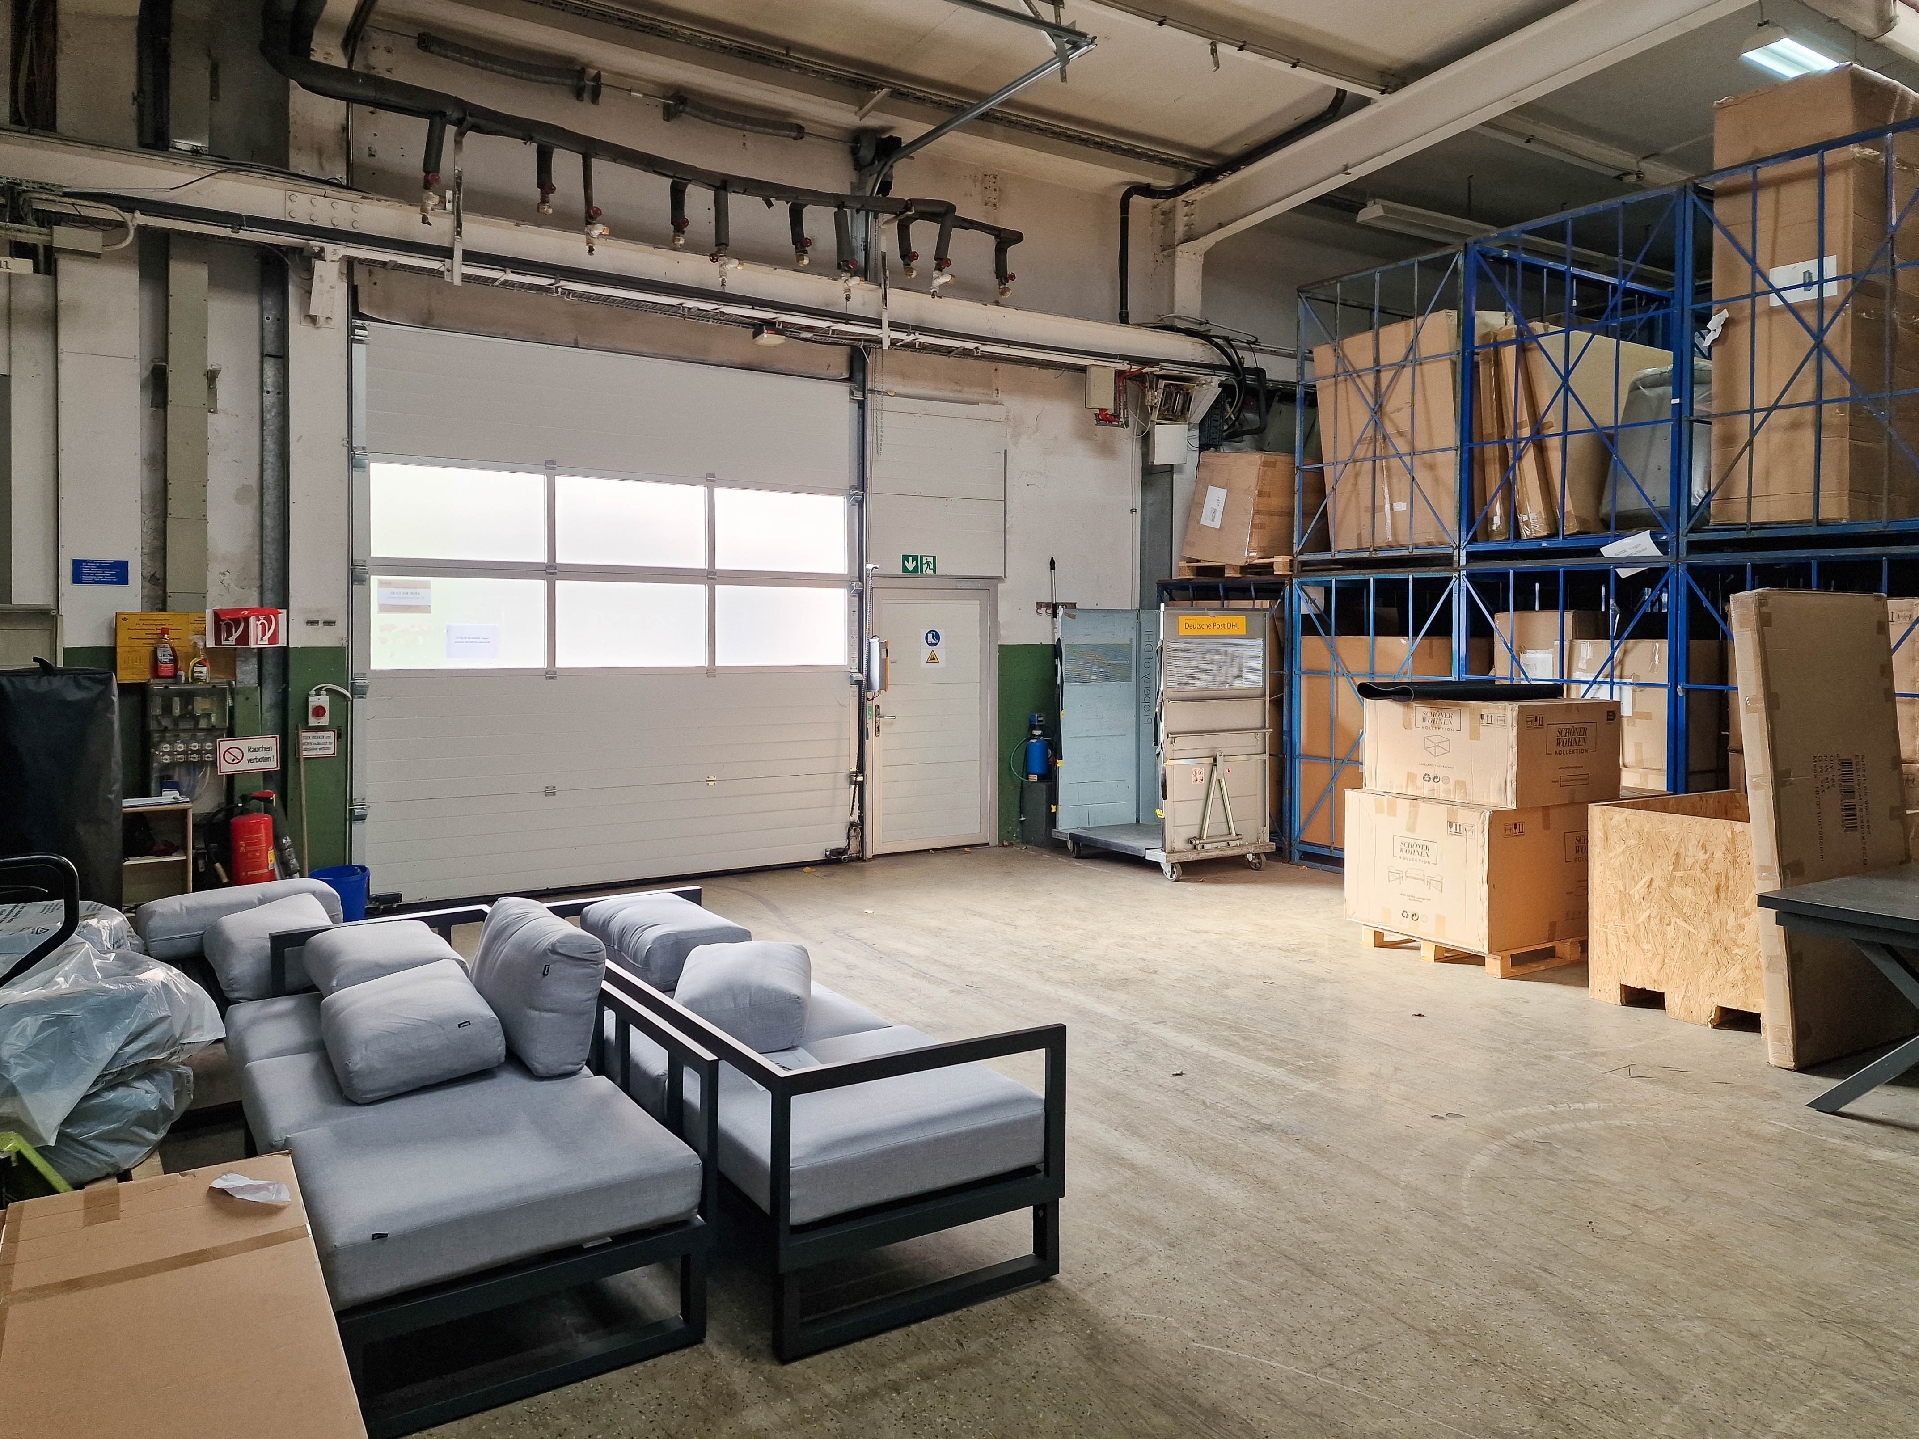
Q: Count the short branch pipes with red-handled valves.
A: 10